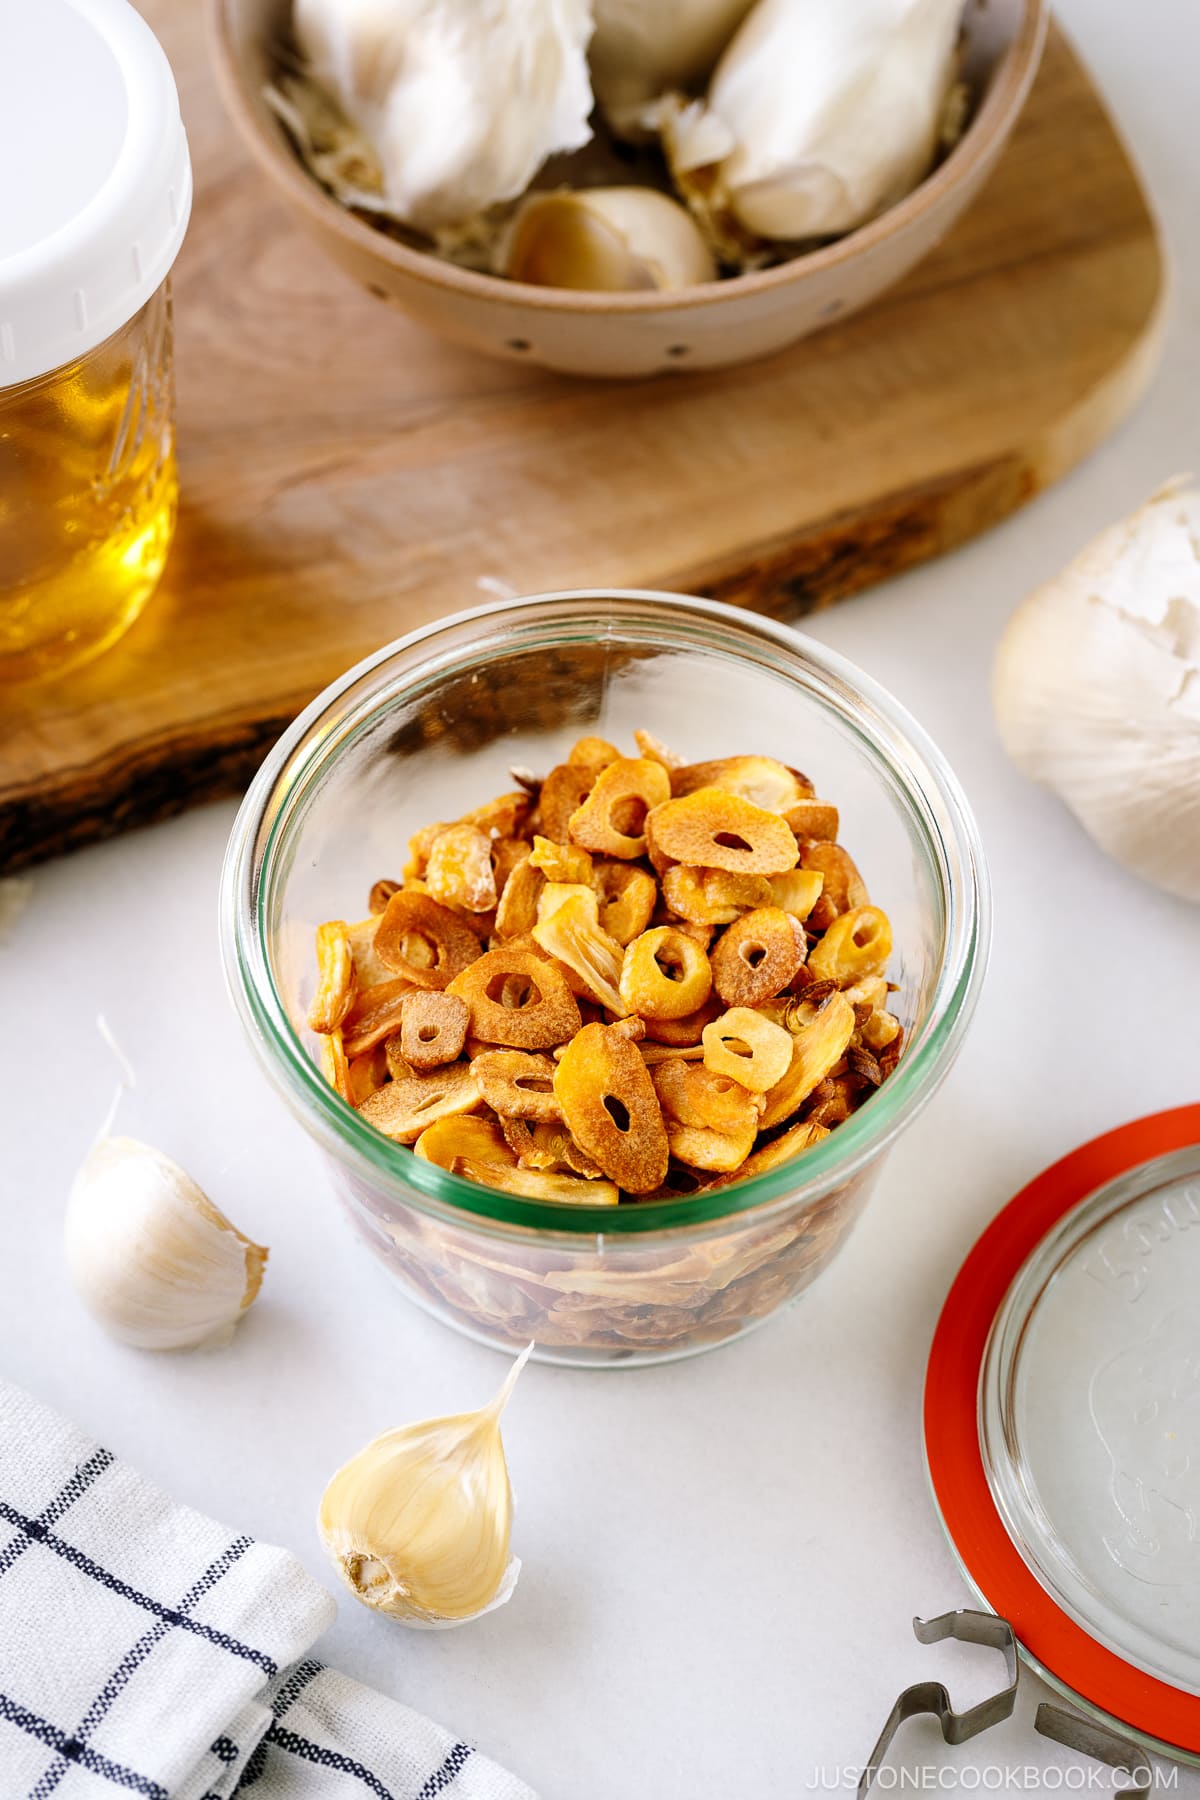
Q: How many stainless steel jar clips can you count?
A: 2